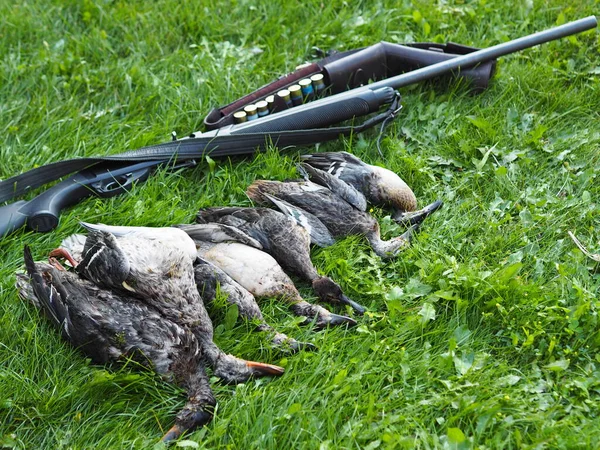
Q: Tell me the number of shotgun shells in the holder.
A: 8